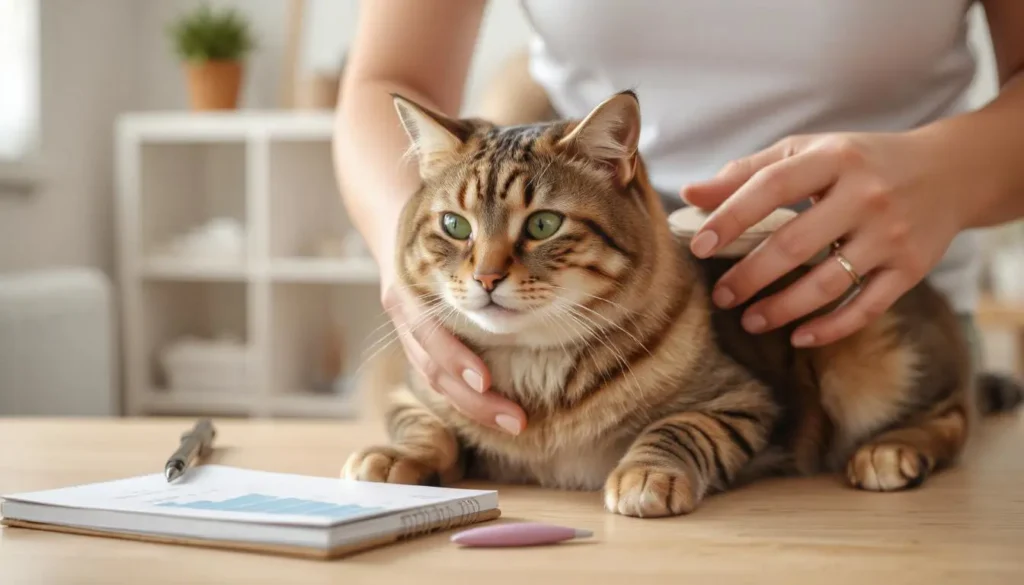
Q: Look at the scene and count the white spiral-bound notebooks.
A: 1